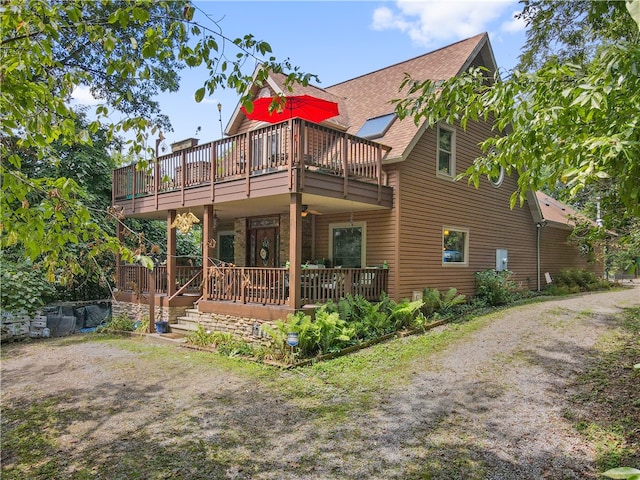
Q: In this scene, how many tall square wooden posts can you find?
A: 4